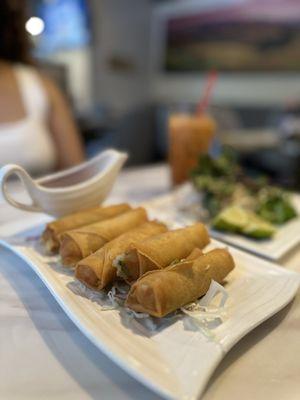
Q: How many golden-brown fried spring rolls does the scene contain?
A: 5